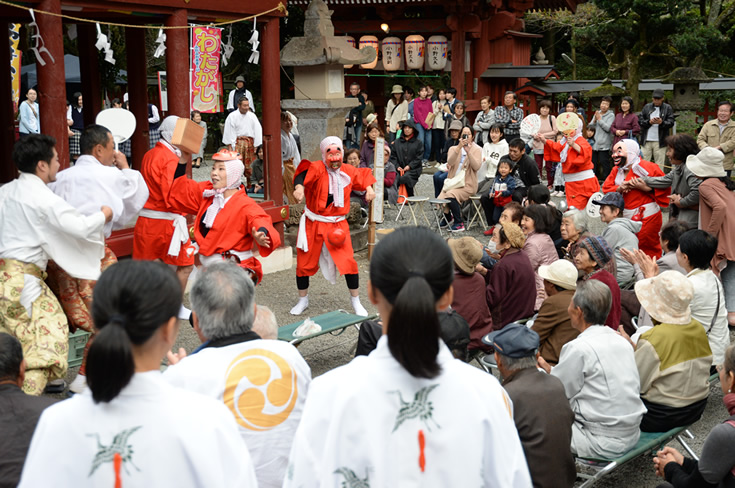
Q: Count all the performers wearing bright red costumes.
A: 5